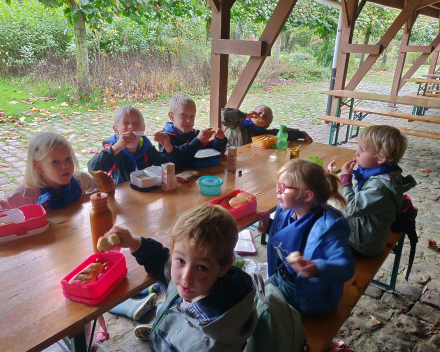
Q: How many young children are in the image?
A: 7